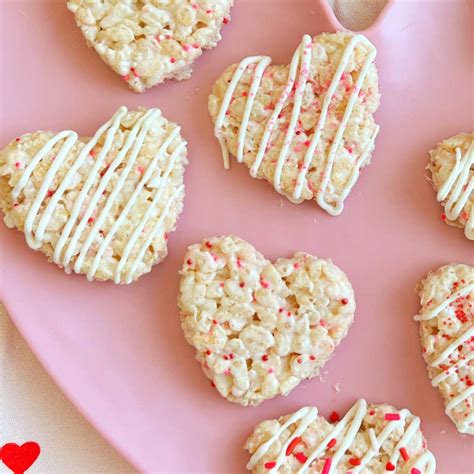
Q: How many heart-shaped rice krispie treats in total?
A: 7